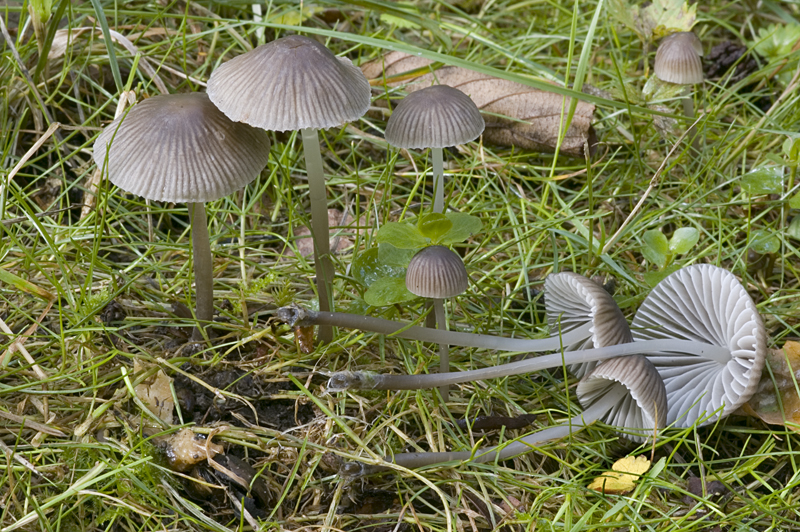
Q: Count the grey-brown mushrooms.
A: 8